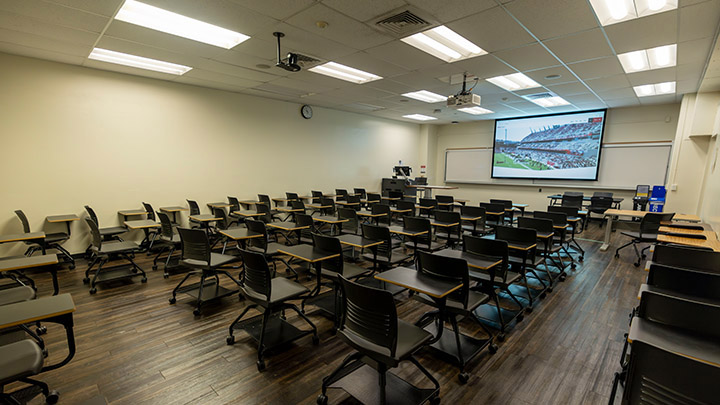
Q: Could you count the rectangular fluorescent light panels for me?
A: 12